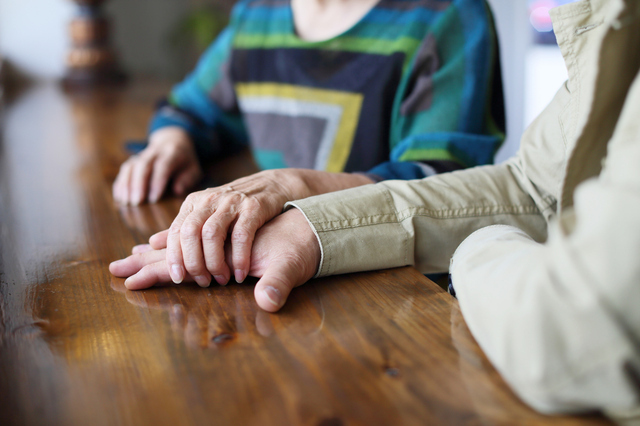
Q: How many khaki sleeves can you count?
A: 2